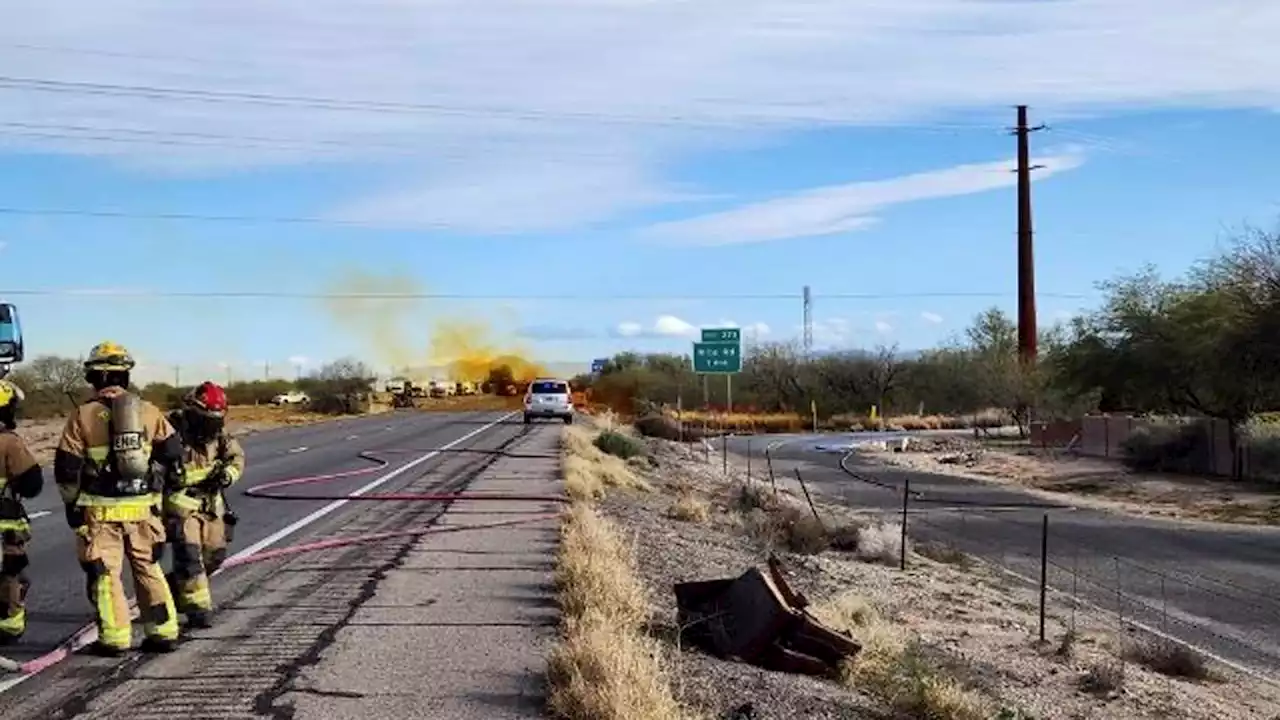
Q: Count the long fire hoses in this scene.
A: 2